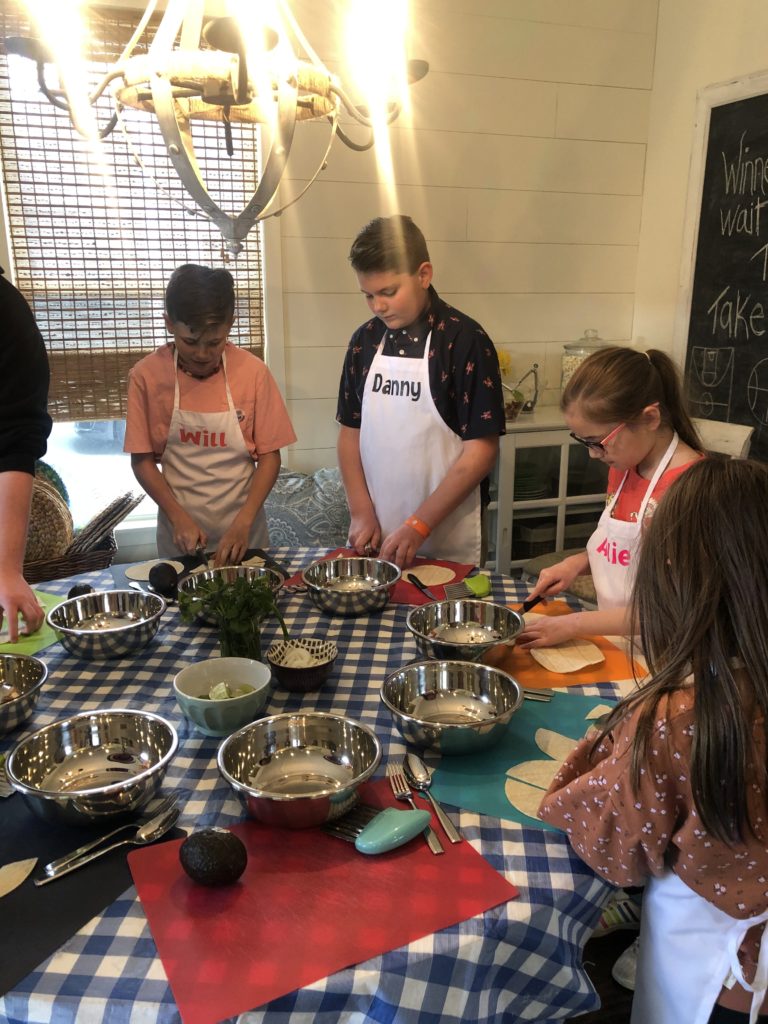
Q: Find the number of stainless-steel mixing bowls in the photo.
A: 8